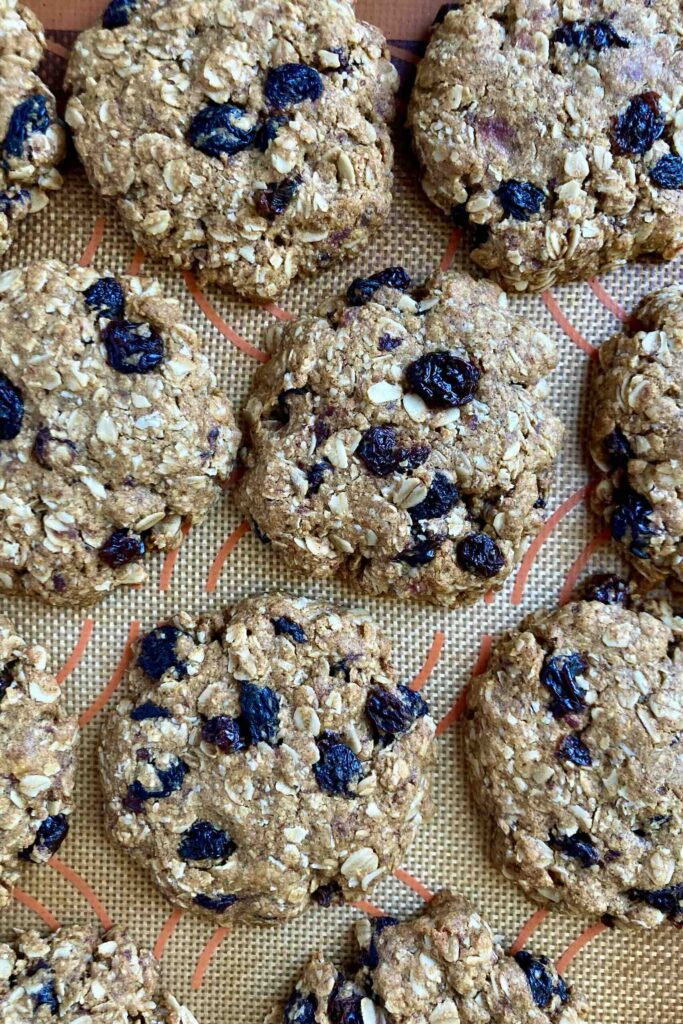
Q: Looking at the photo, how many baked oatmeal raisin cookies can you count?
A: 11